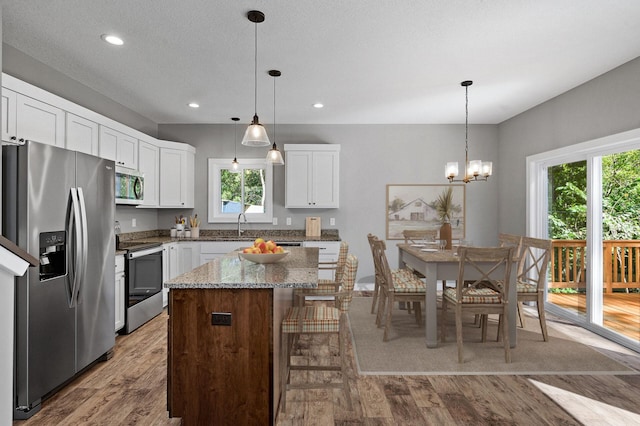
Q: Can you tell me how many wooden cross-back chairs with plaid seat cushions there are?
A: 6